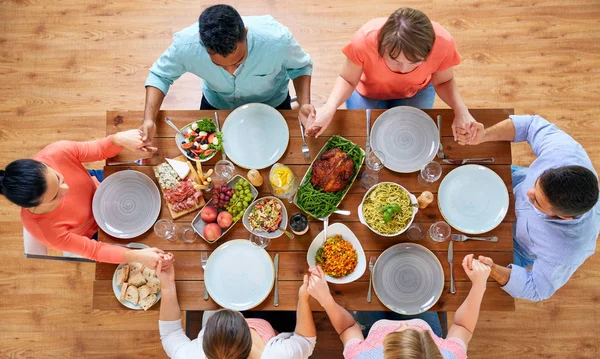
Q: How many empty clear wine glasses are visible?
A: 6